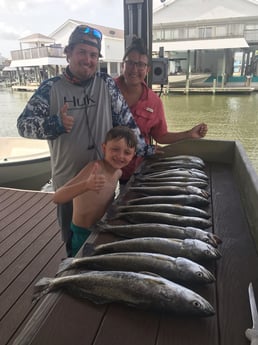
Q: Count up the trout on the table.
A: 13